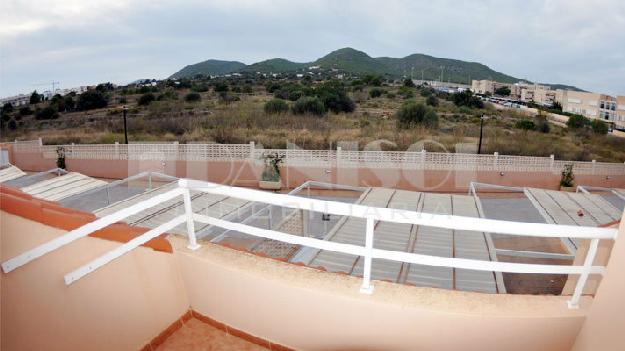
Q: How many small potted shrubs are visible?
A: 3